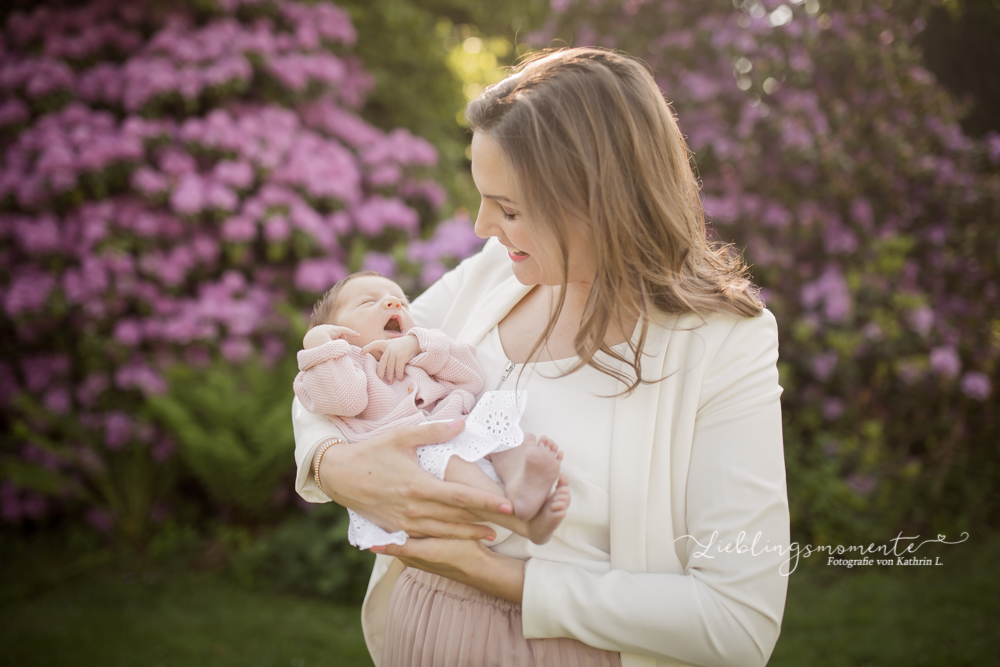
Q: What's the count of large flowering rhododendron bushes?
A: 2